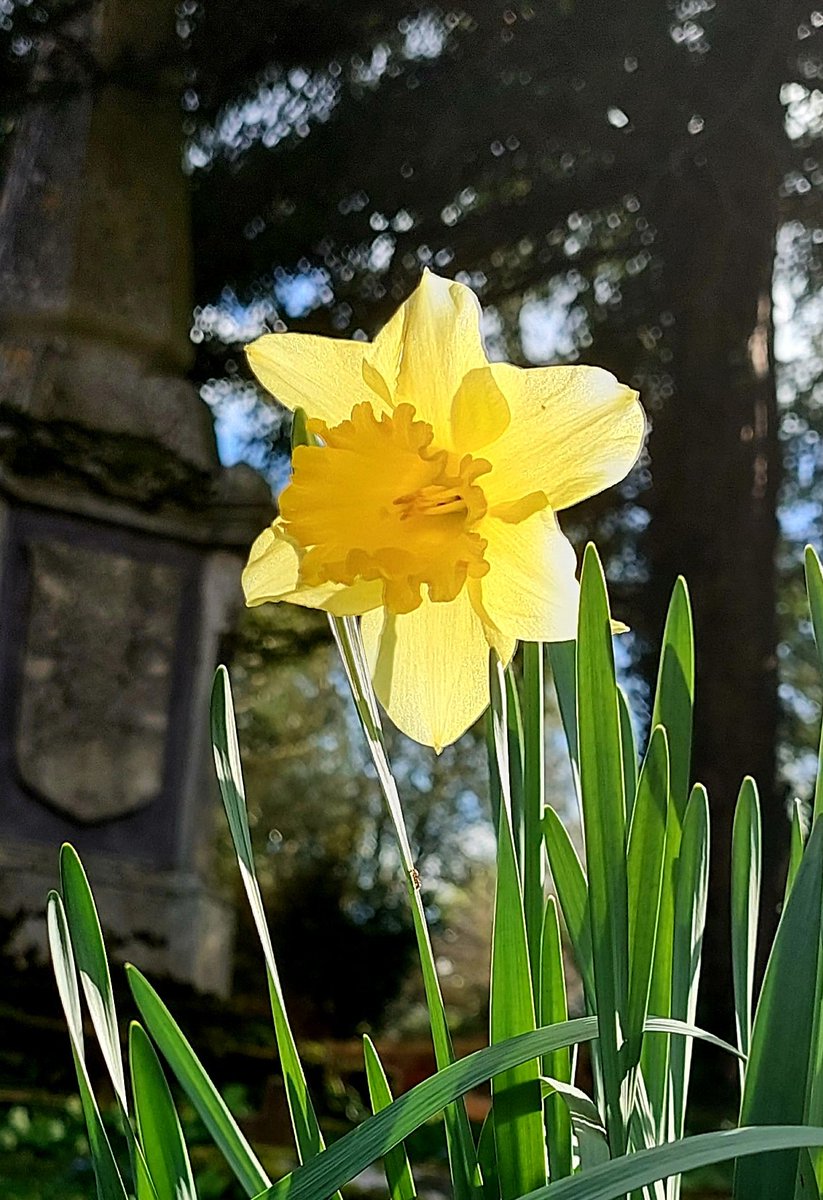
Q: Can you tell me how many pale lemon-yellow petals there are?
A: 6